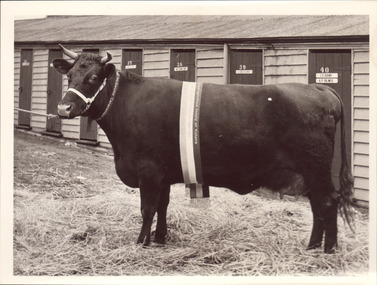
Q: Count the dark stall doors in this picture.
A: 7